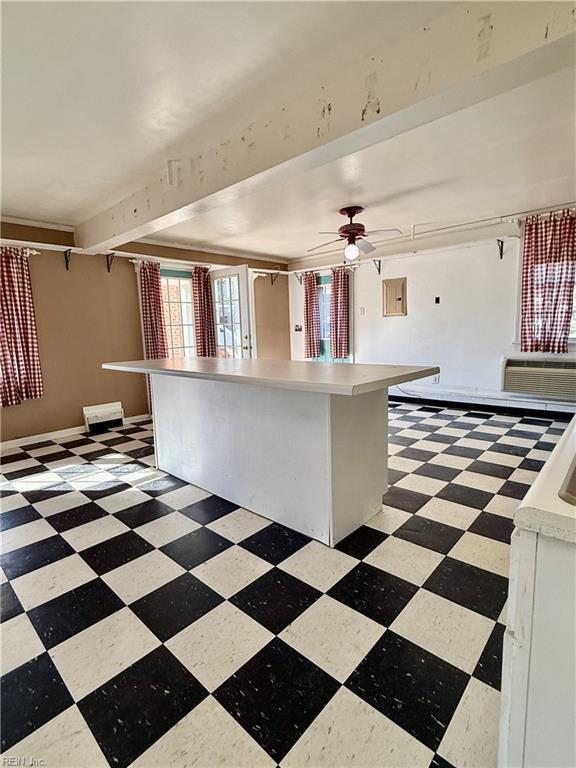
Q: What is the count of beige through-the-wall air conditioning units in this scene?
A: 1